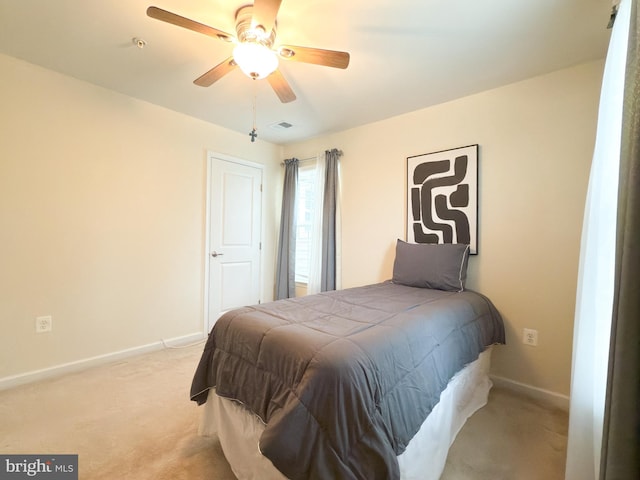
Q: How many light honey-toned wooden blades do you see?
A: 5